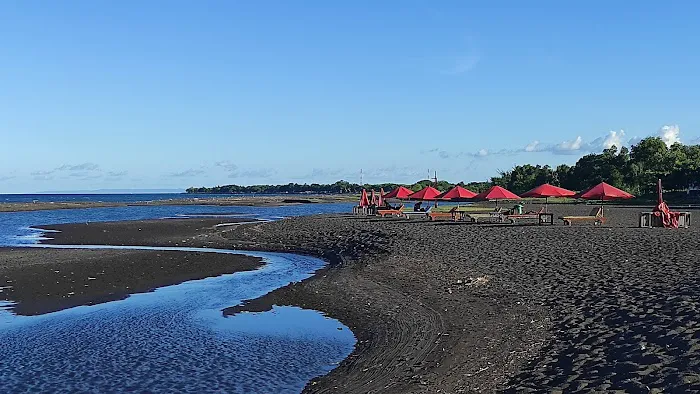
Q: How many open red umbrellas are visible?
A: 6